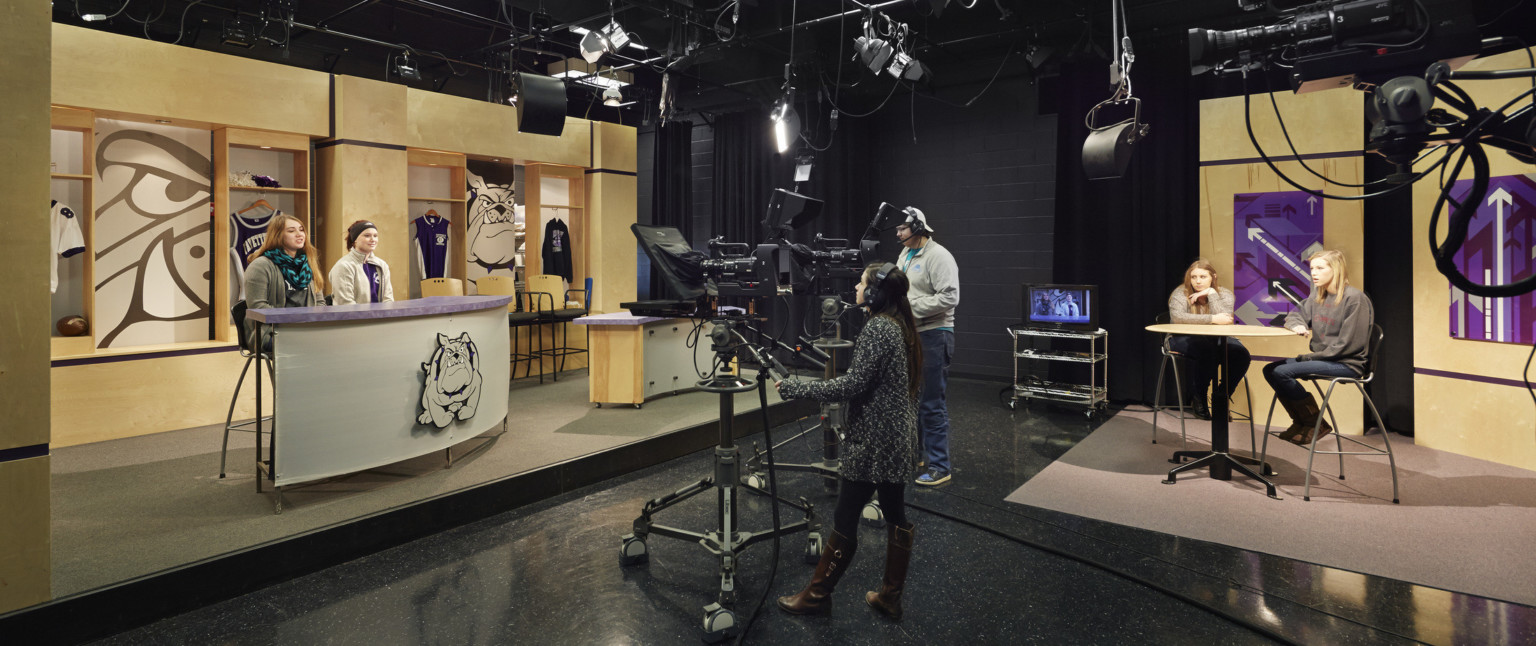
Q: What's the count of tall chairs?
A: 7